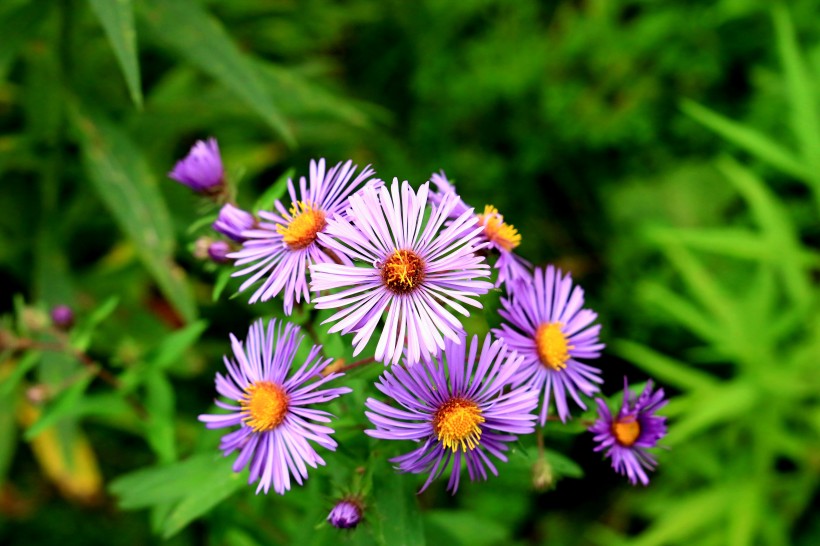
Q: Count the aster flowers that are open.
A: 7